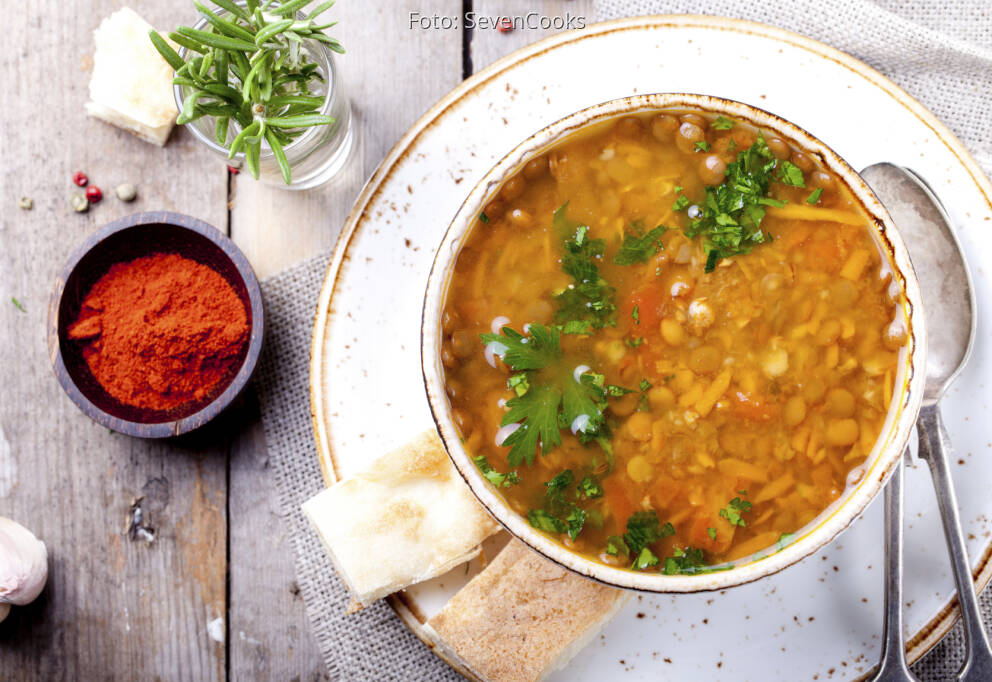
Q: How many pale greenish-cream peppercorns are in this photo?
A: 3